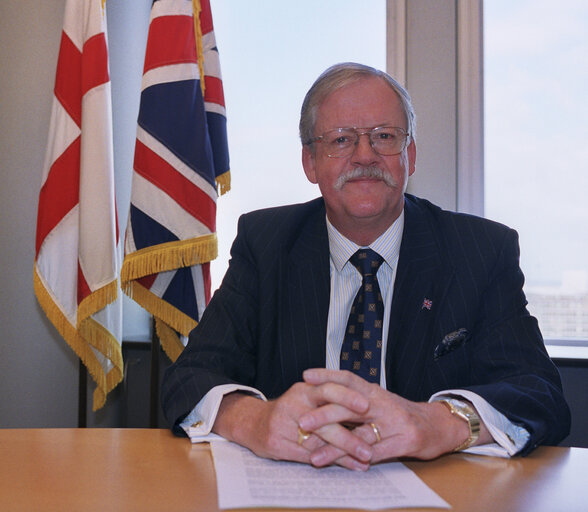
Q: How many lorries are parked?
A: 0